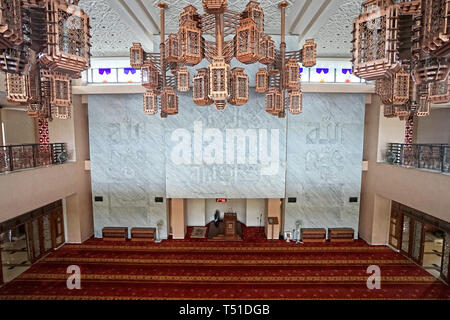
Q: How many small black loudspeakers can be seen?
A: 4